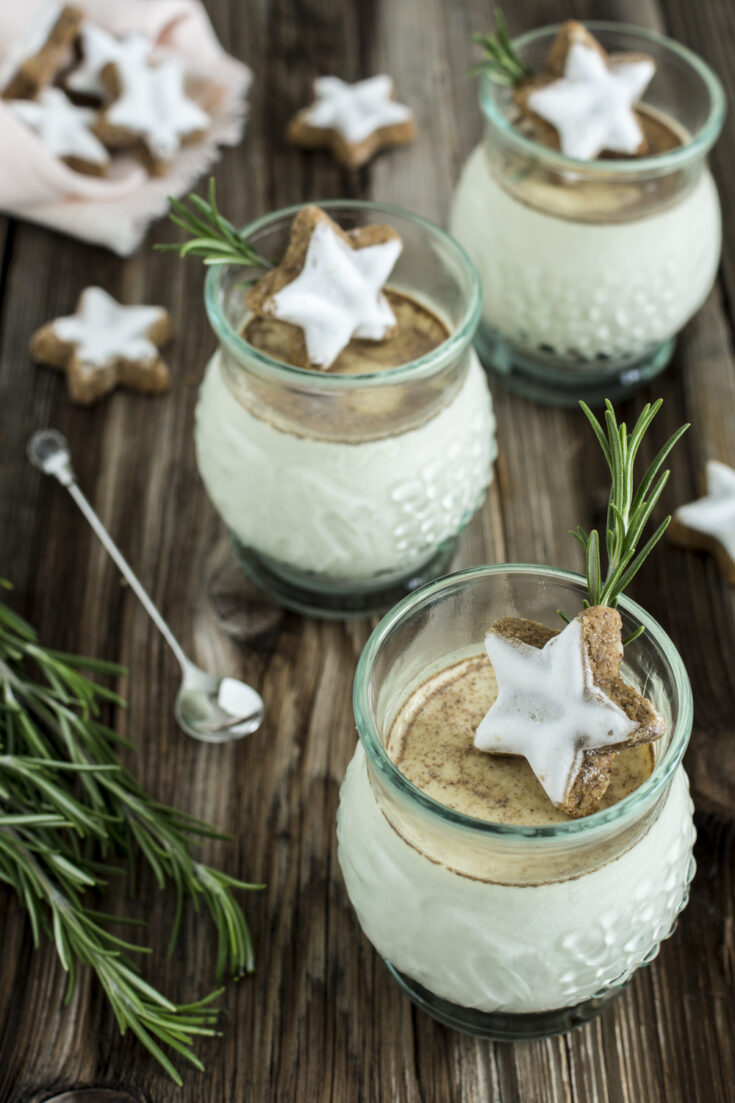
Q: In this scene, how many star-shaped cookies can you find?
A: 10